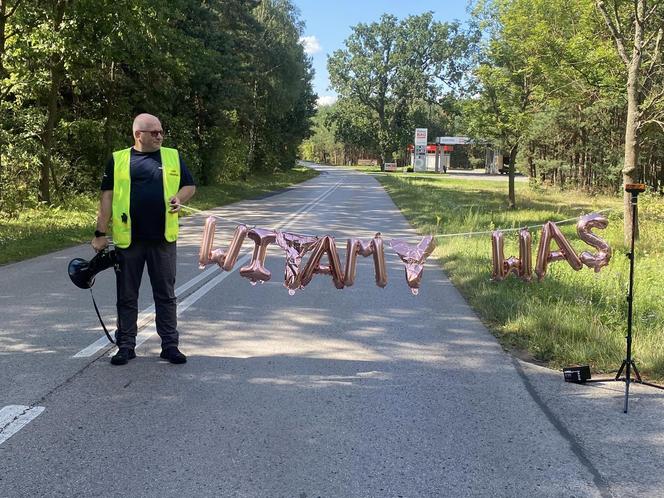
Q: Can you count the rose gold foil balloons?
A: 9